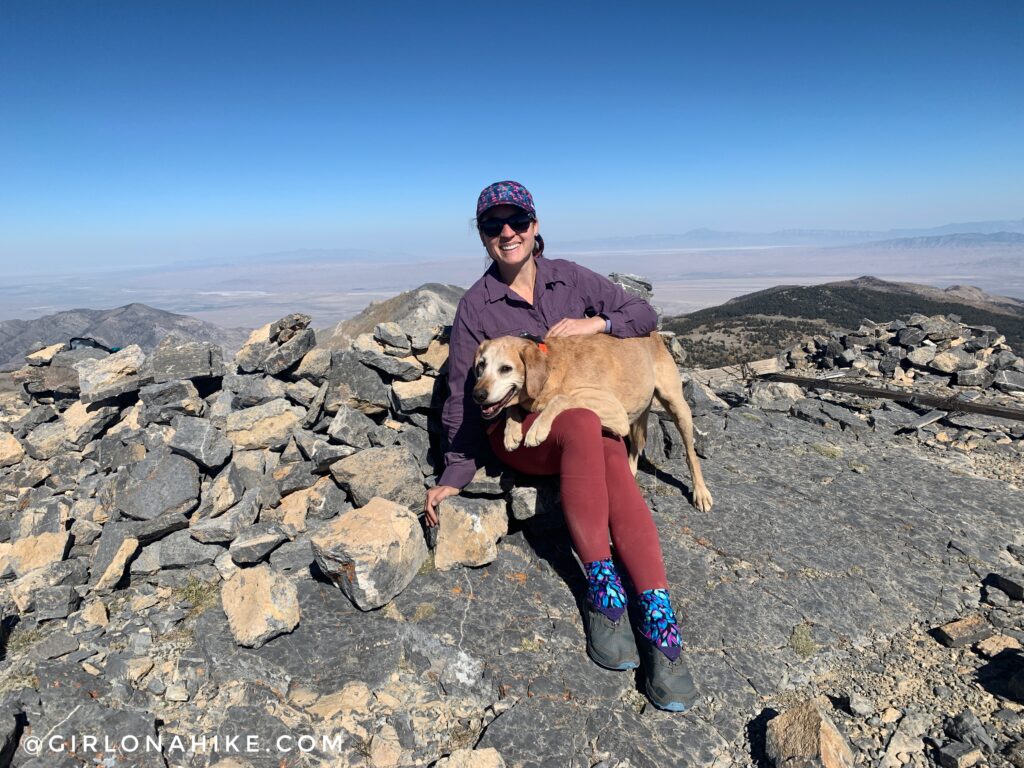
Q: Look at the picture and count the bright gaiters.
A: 2